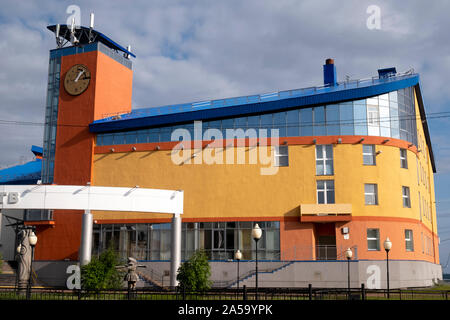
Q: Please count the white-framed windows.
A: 9